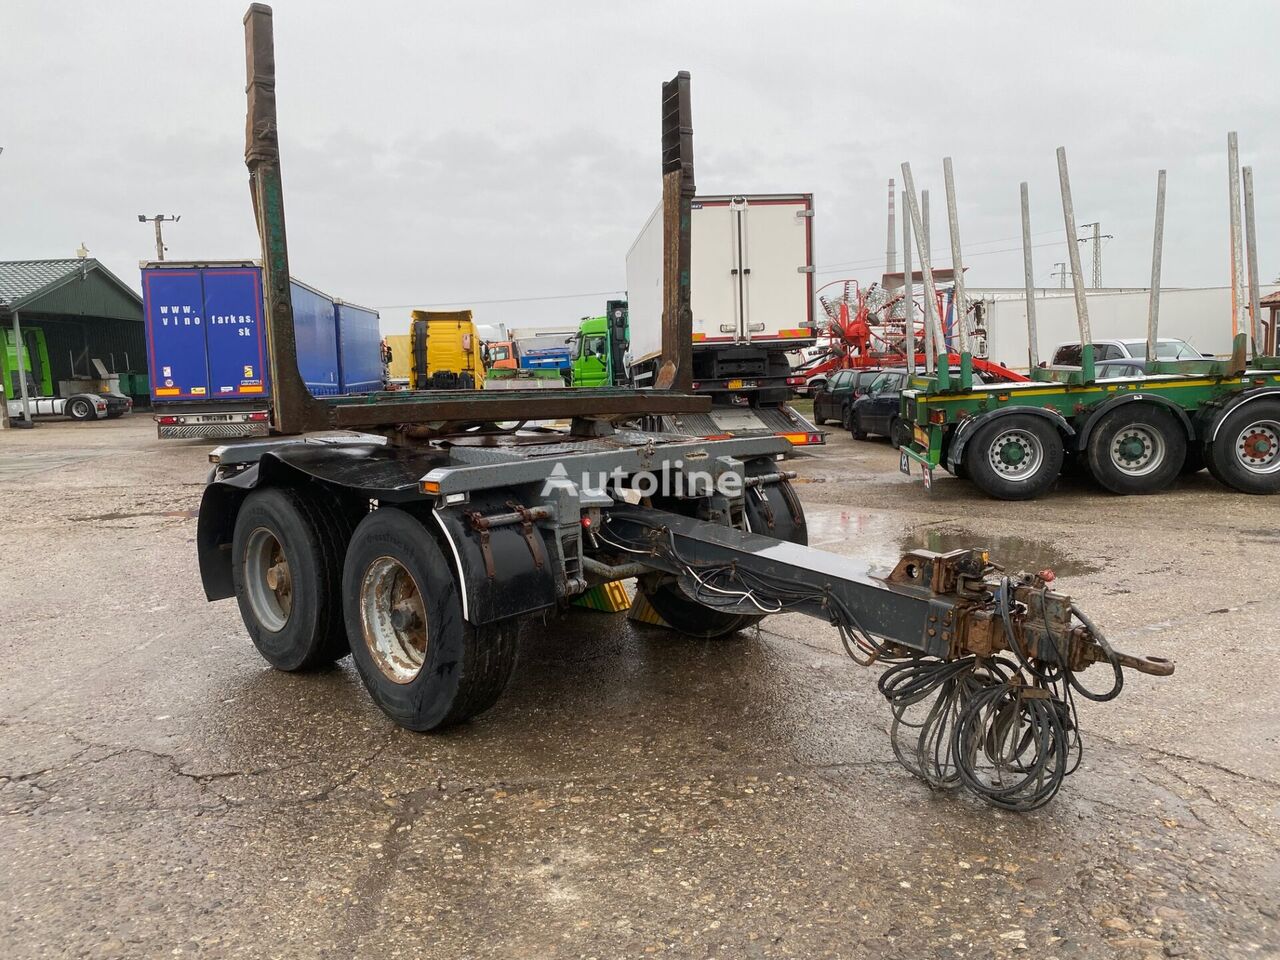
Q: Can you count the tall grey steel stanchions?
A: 9